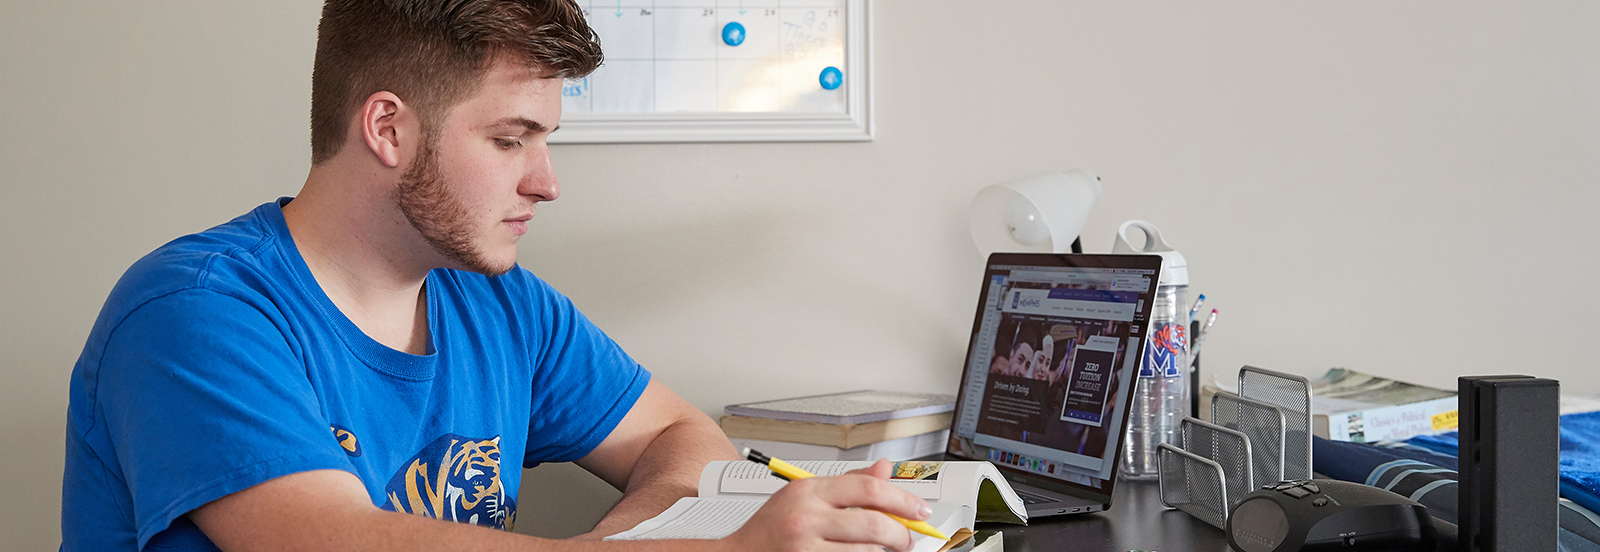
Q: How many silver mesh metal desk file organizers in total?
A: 1